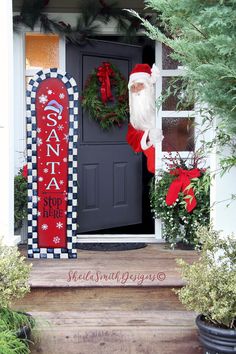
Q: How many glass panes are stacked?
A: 3